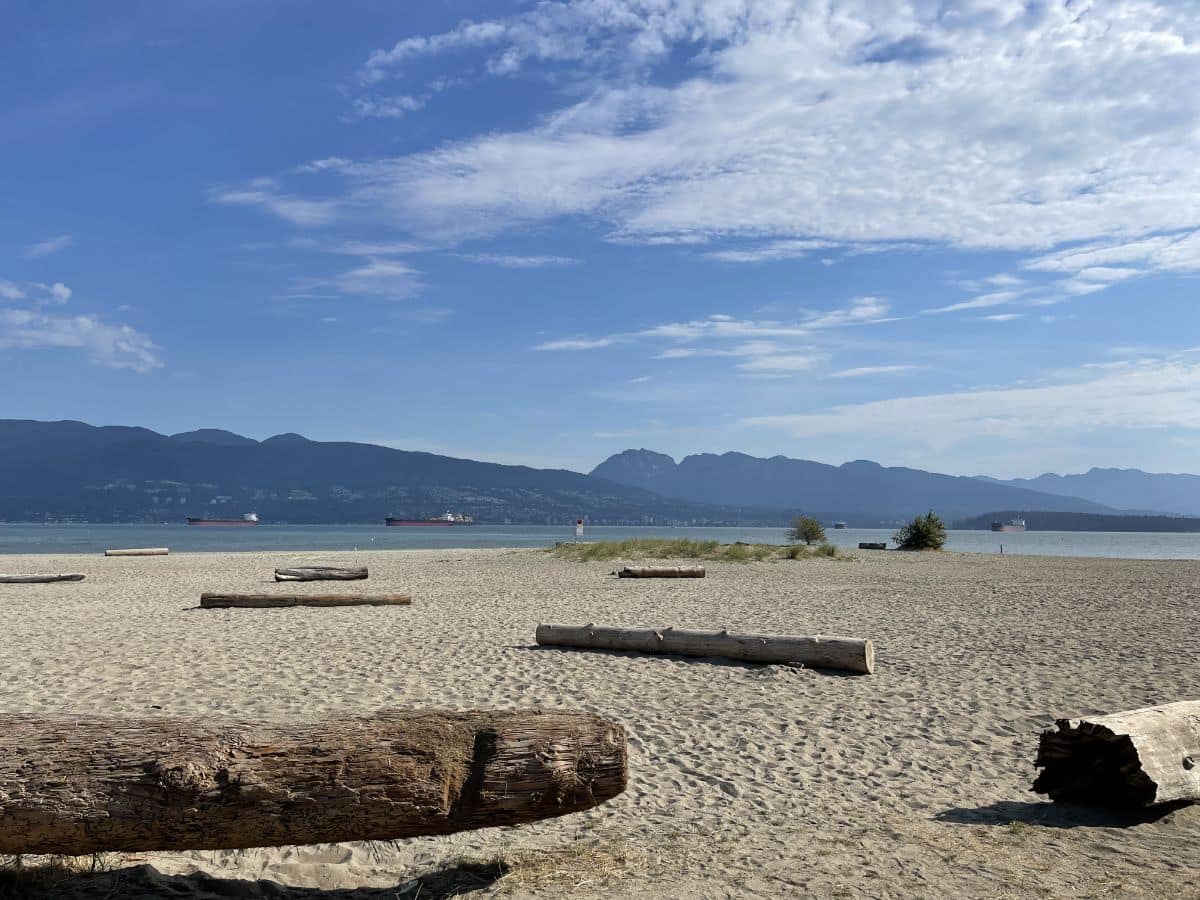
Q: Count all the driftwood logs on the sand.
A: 9